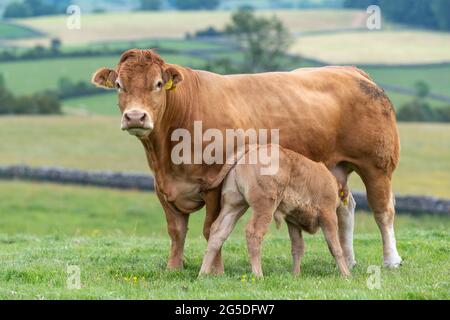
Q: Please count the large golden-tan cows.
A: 1